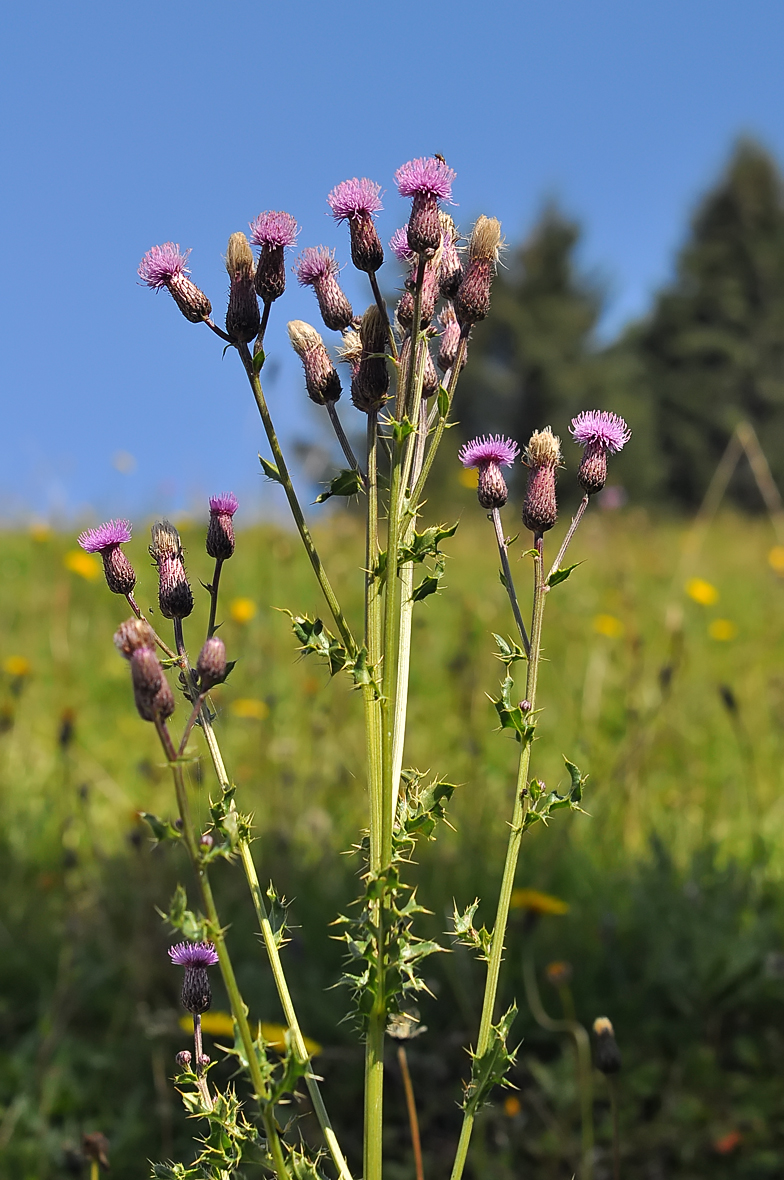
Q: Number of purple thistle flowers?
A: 11